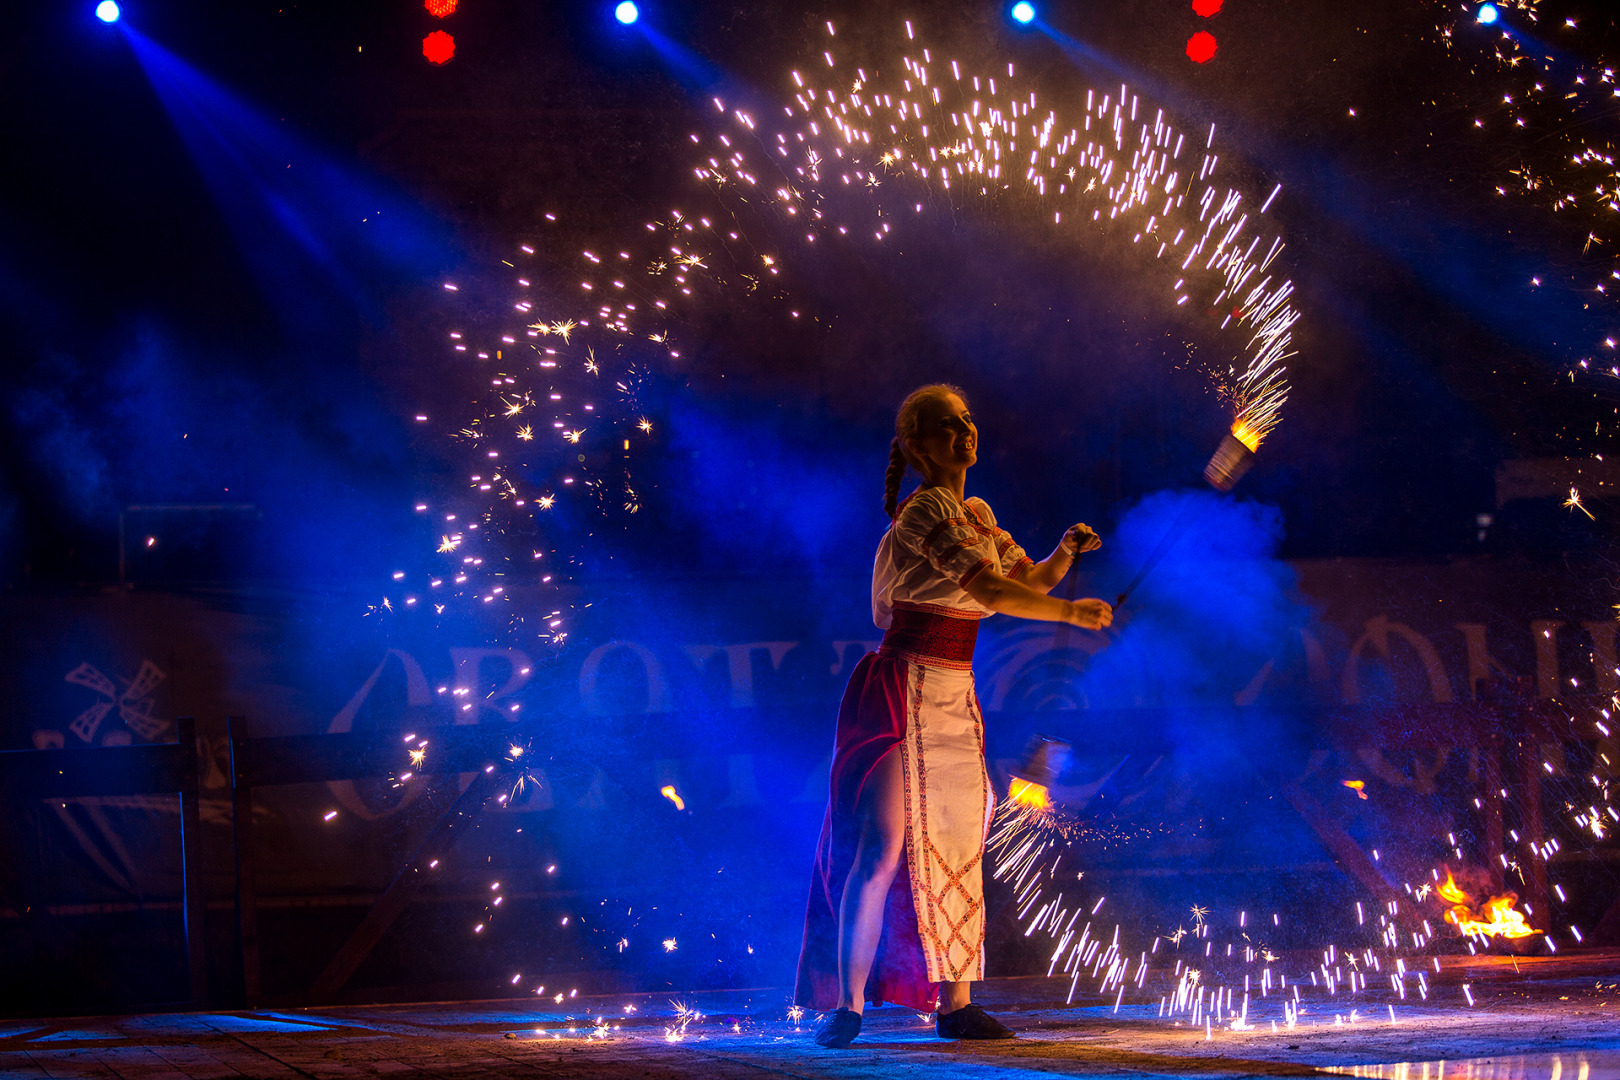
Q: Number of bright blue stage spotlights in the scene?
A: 4